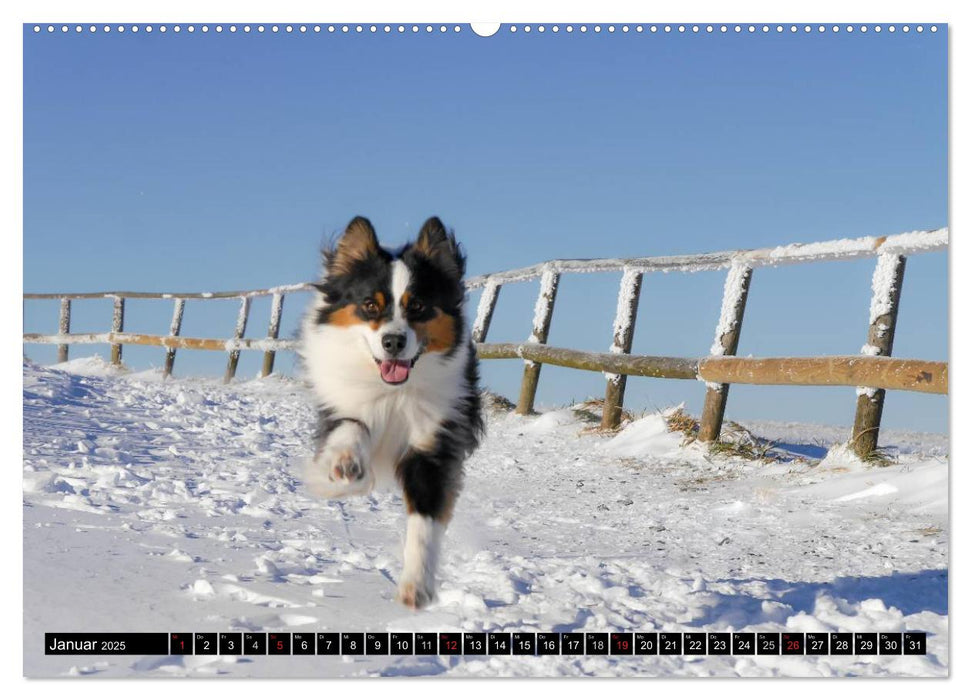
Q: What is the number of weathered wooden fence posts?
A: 10